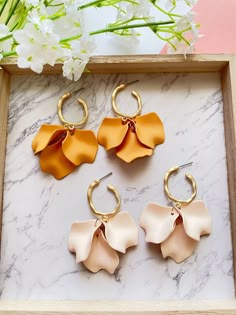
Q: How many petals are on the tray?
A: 12